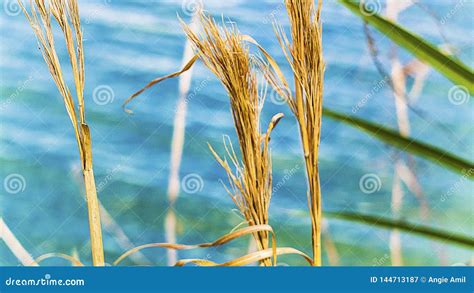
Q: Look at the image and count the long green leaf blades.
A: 3